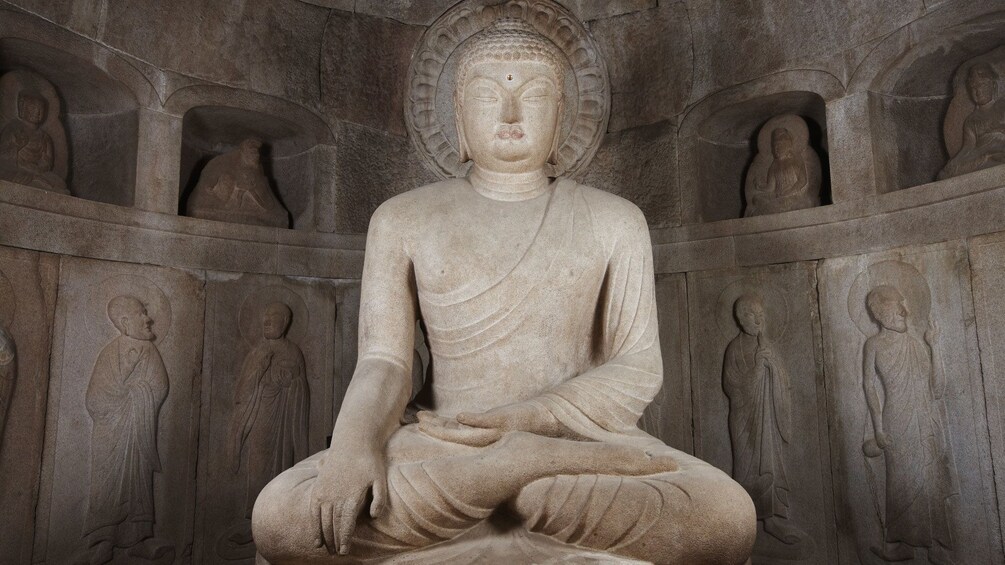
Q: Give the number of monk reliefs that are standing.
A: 4